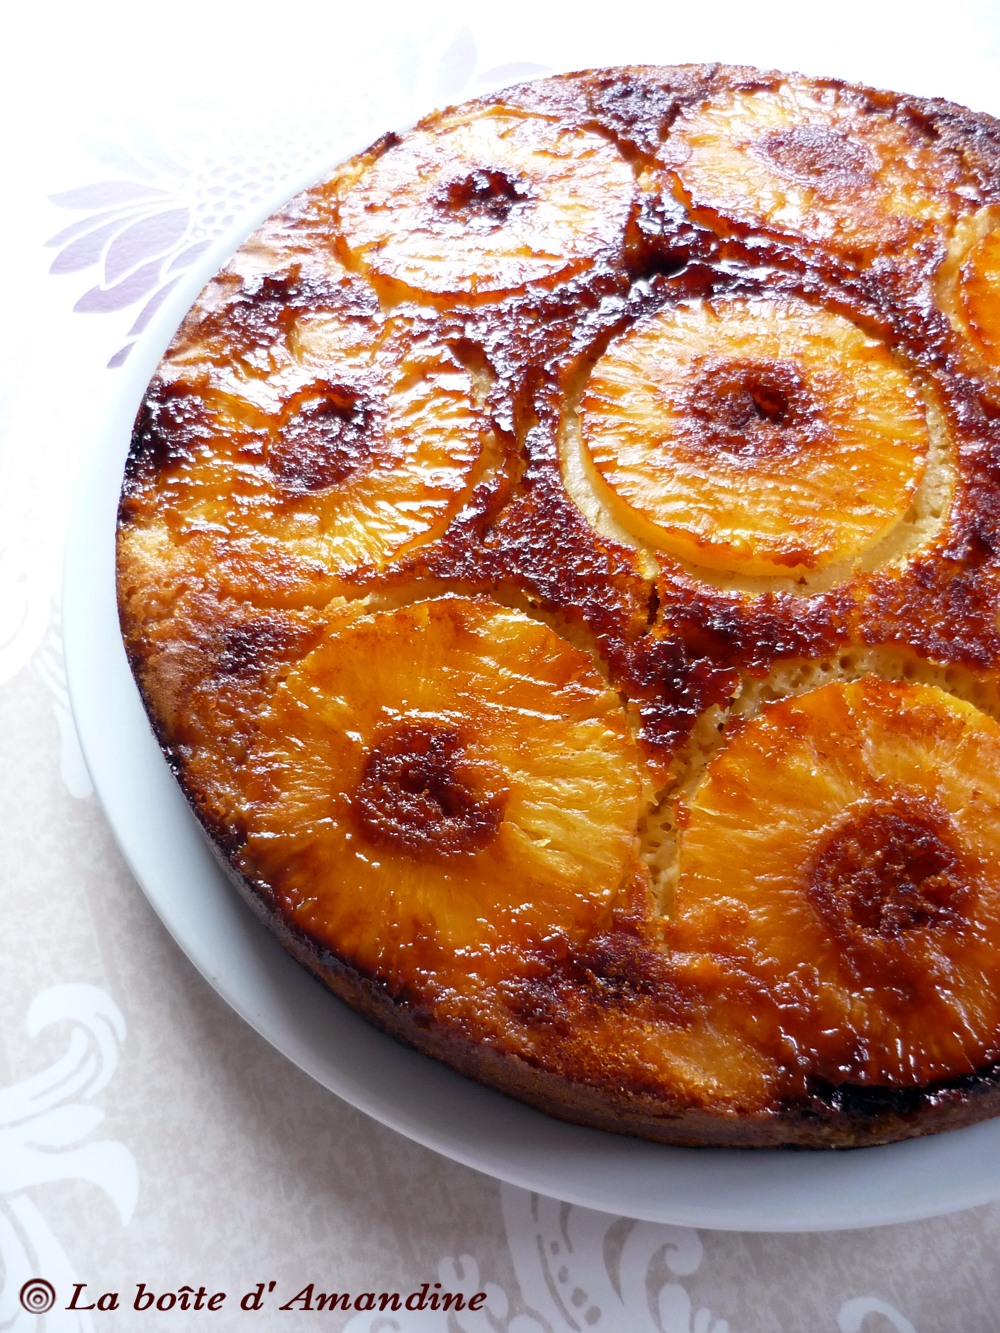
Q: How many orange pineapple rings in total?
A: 7